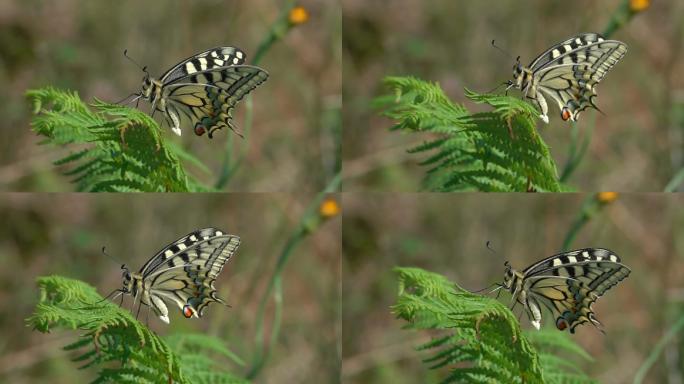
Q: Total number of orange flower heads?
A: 4